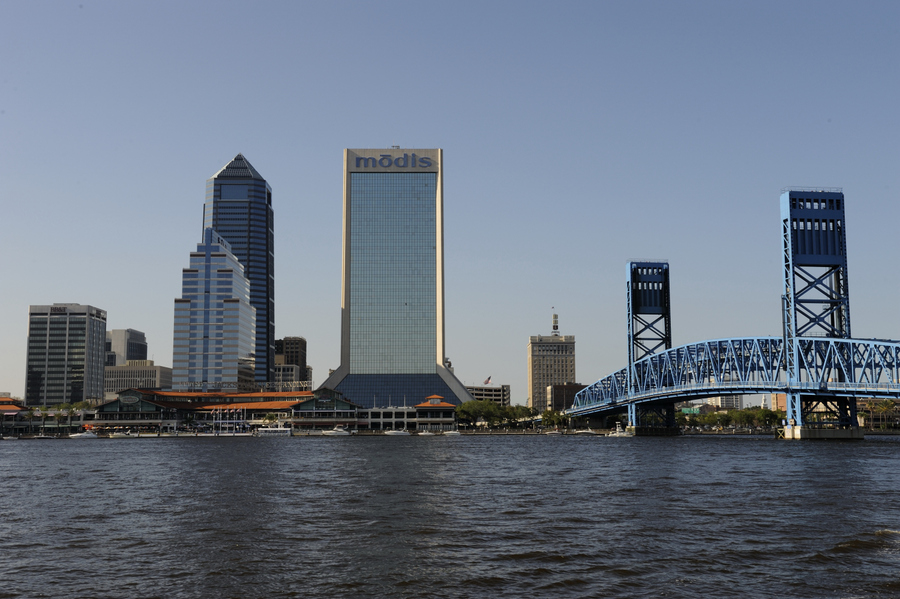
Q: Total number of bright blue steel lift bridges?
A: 1